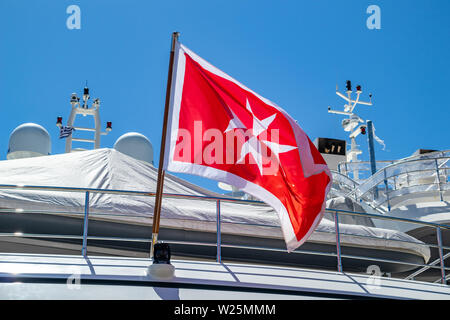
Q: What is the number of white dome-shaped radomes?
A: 2